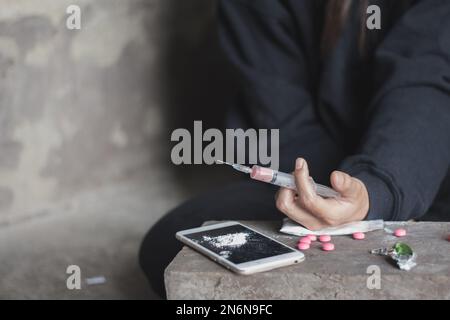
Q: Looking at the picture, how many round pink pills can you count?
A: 7